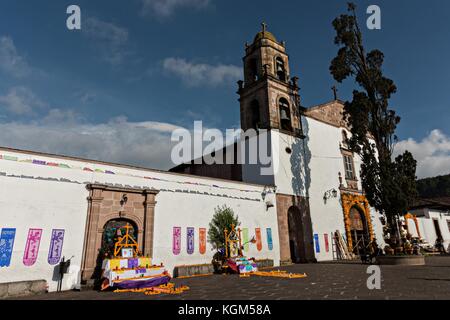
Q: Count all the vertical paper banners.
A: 11